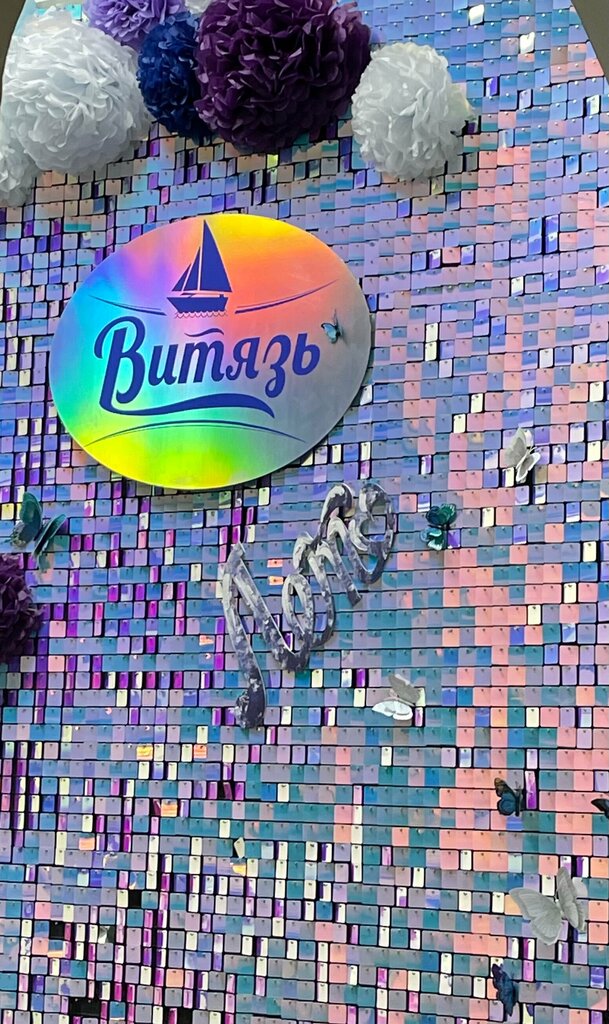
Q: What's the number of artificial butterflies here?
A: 9